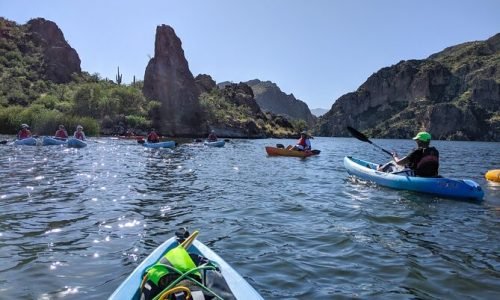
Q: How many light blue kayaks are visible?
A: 7